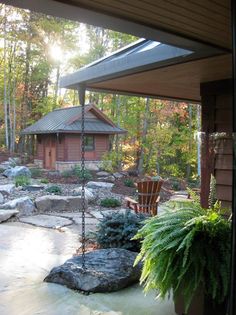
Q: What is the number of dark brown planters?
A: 1